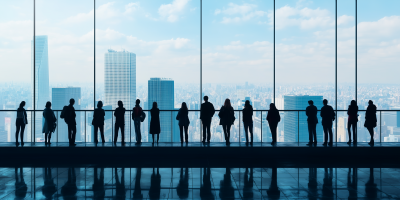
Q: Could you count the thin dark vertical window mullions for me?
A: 6